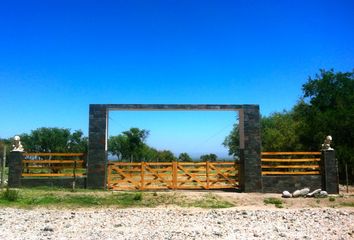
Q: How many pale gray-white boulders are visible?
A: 5